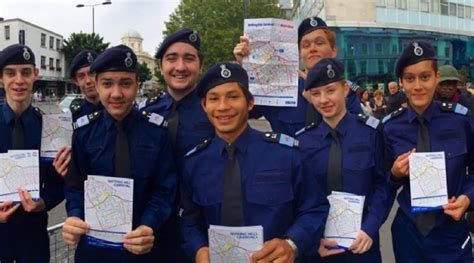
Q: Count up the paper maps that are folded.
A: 6